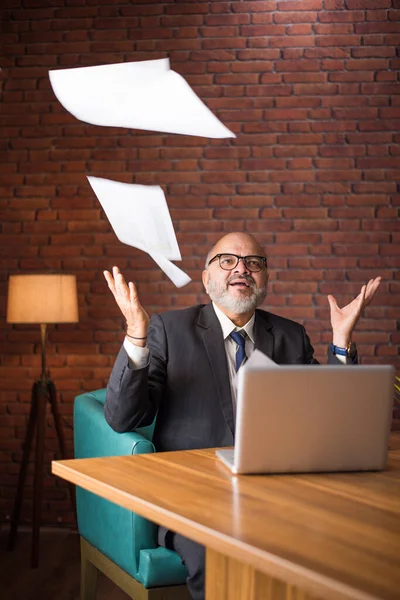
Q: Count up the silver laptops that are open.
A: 1